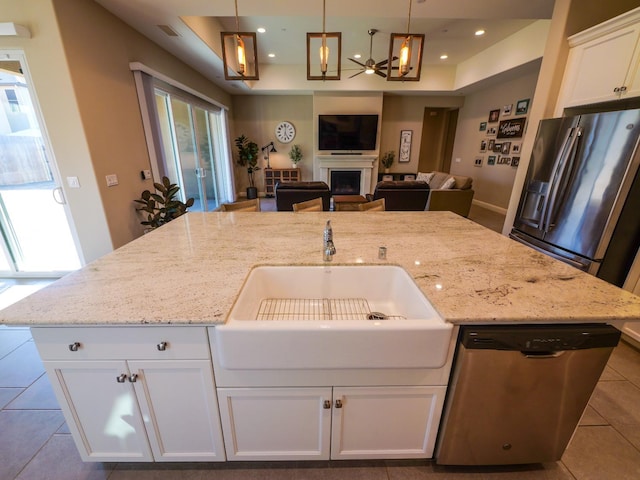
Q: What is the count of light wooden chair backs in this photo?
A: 3